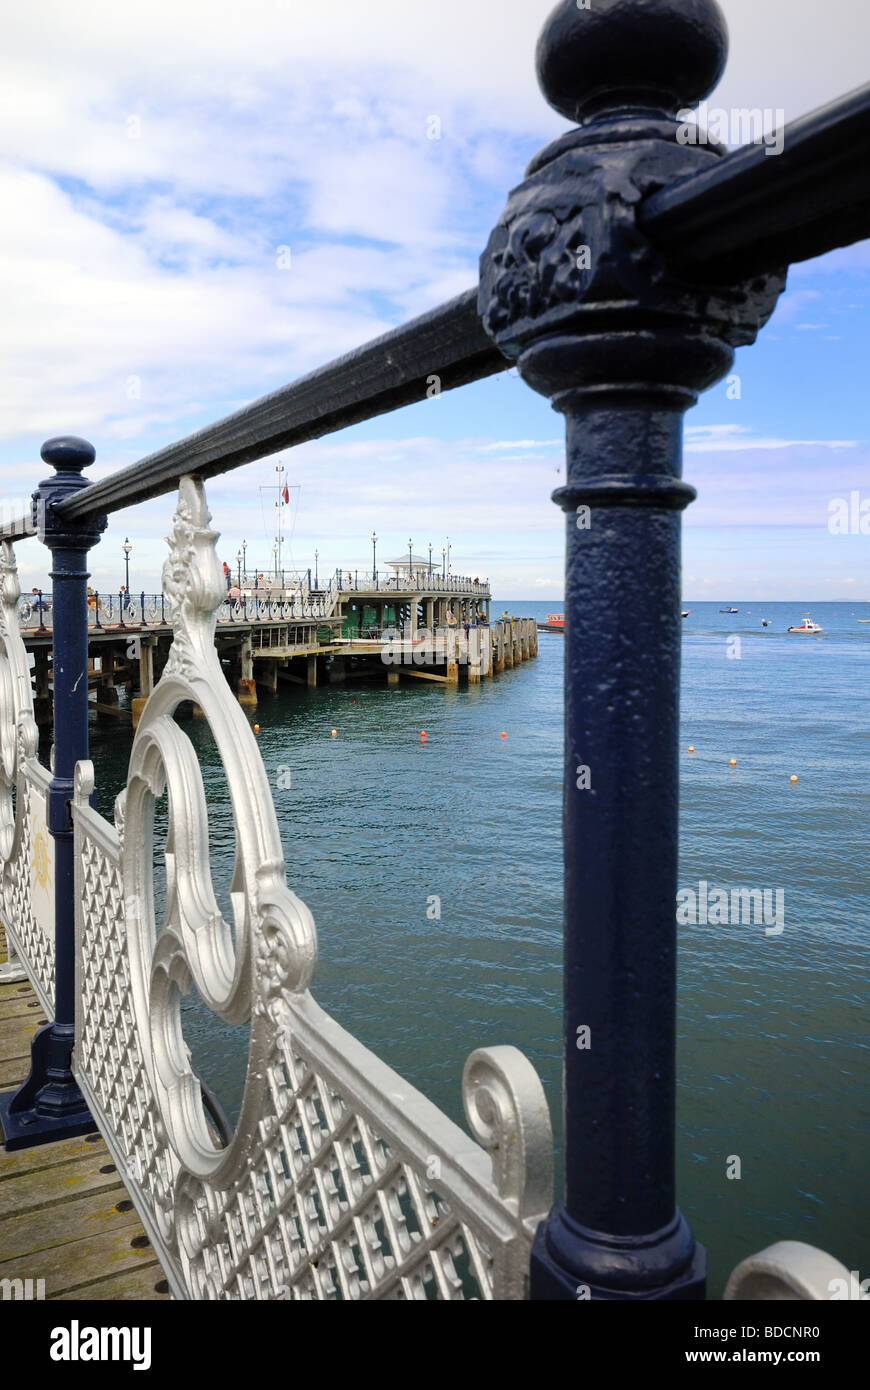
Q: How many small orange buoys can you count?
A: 7